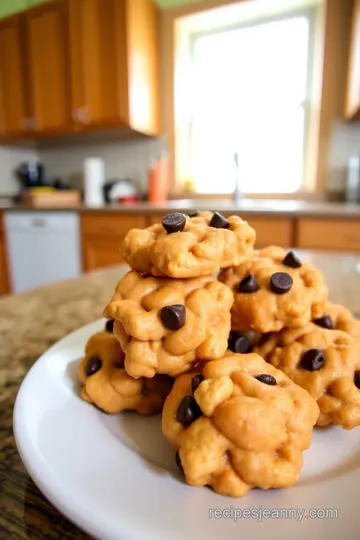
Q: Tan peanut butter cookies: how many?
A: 7